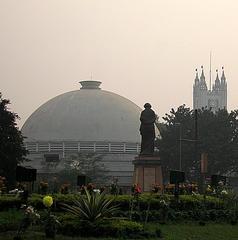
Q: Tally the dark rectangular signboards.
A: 4